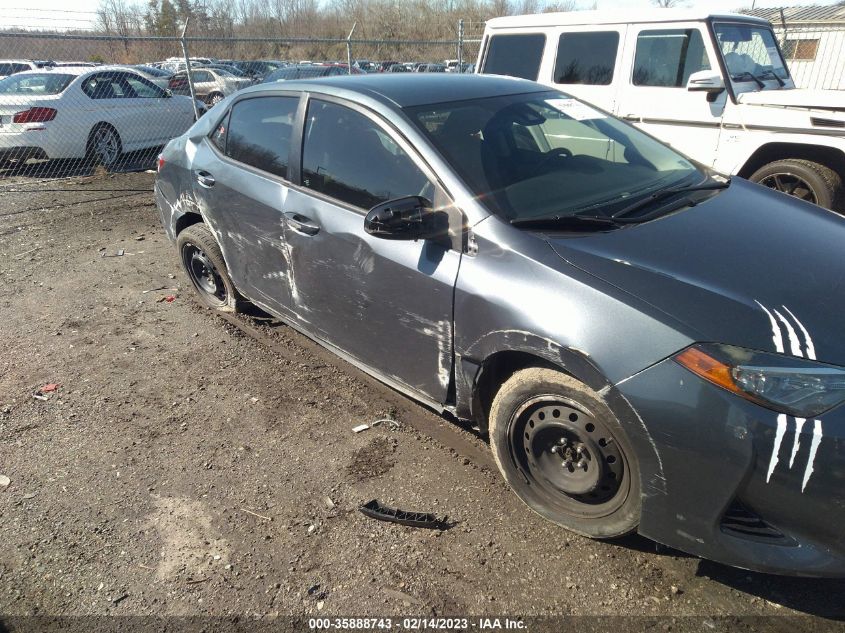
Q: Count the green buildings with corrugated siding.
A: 0